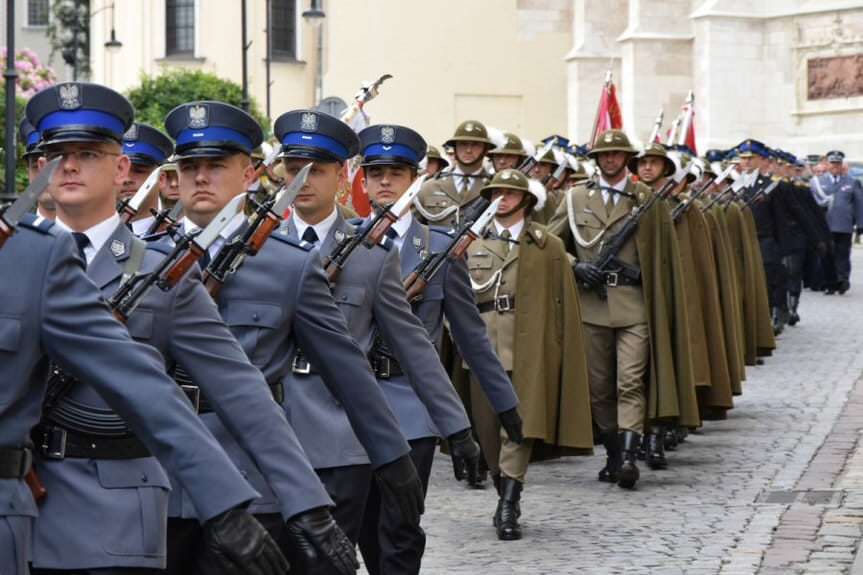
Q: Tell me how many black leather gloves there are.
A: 6